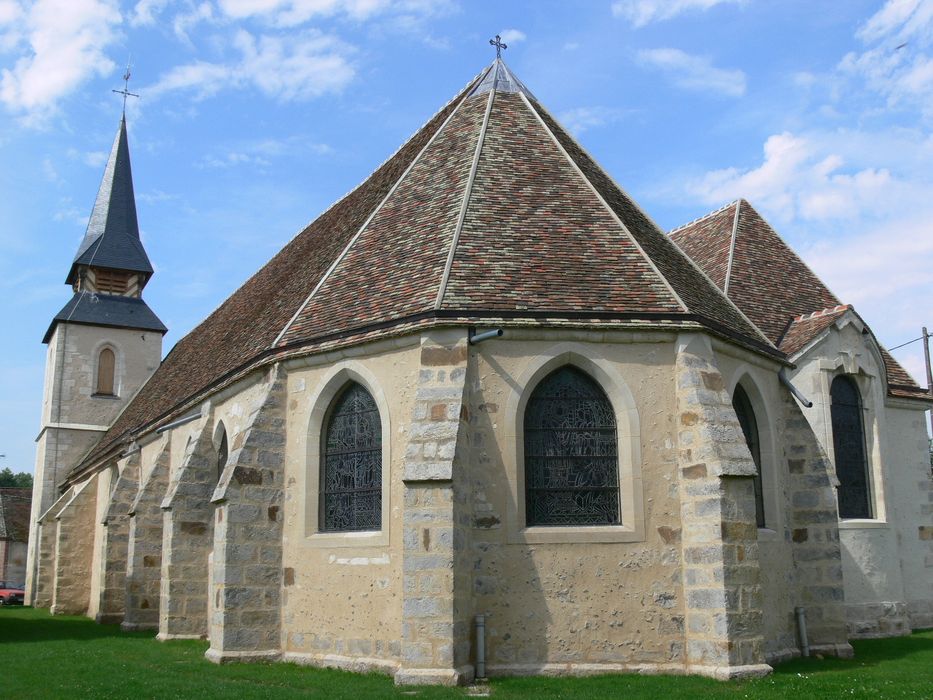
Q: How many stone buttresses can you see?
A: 9